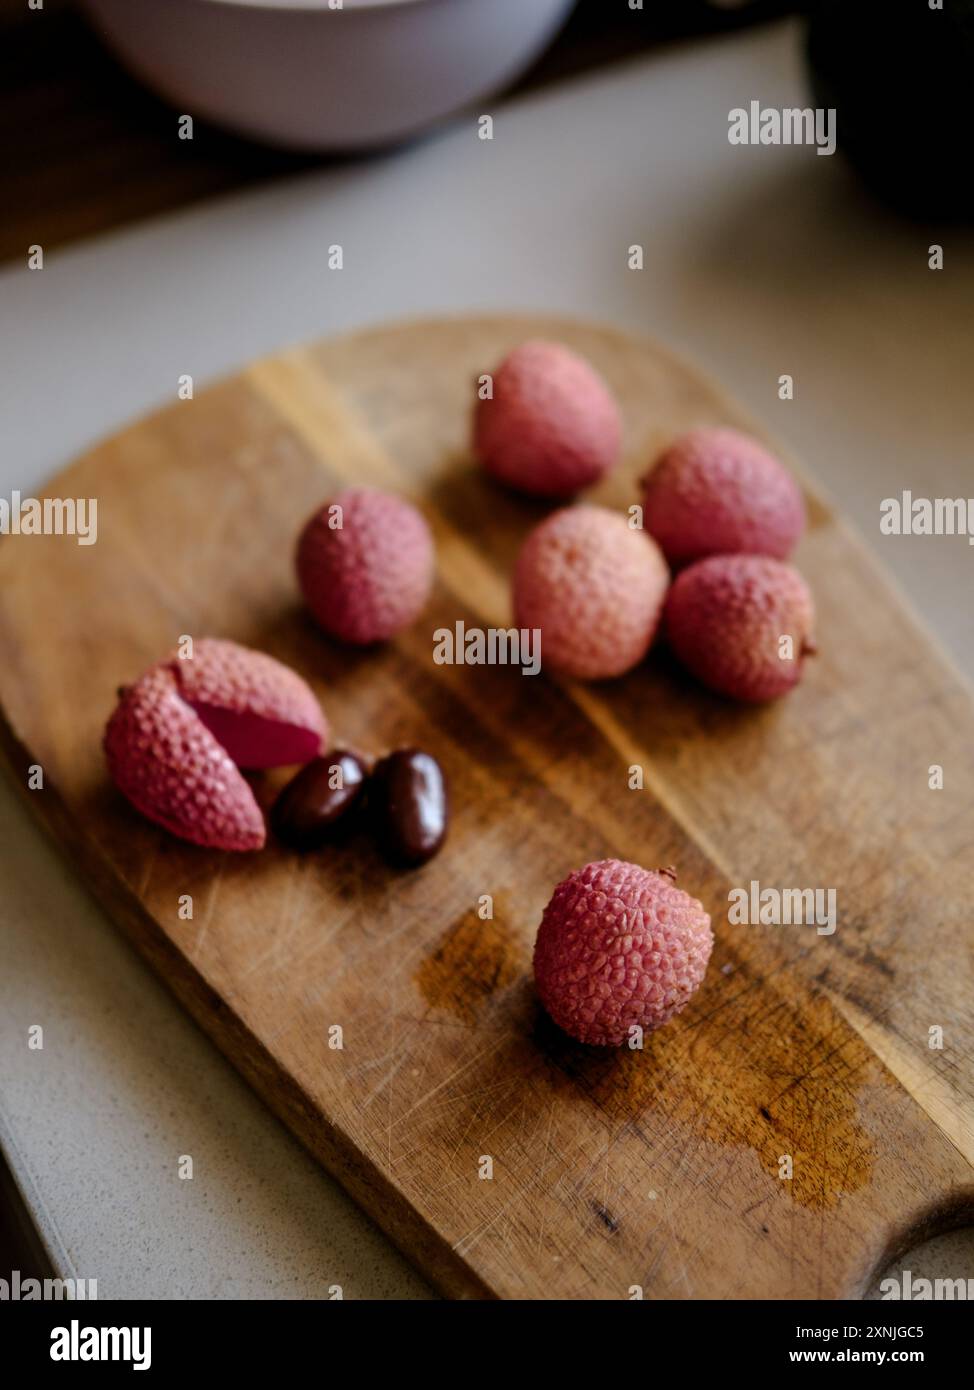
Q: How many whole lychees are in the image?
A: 6